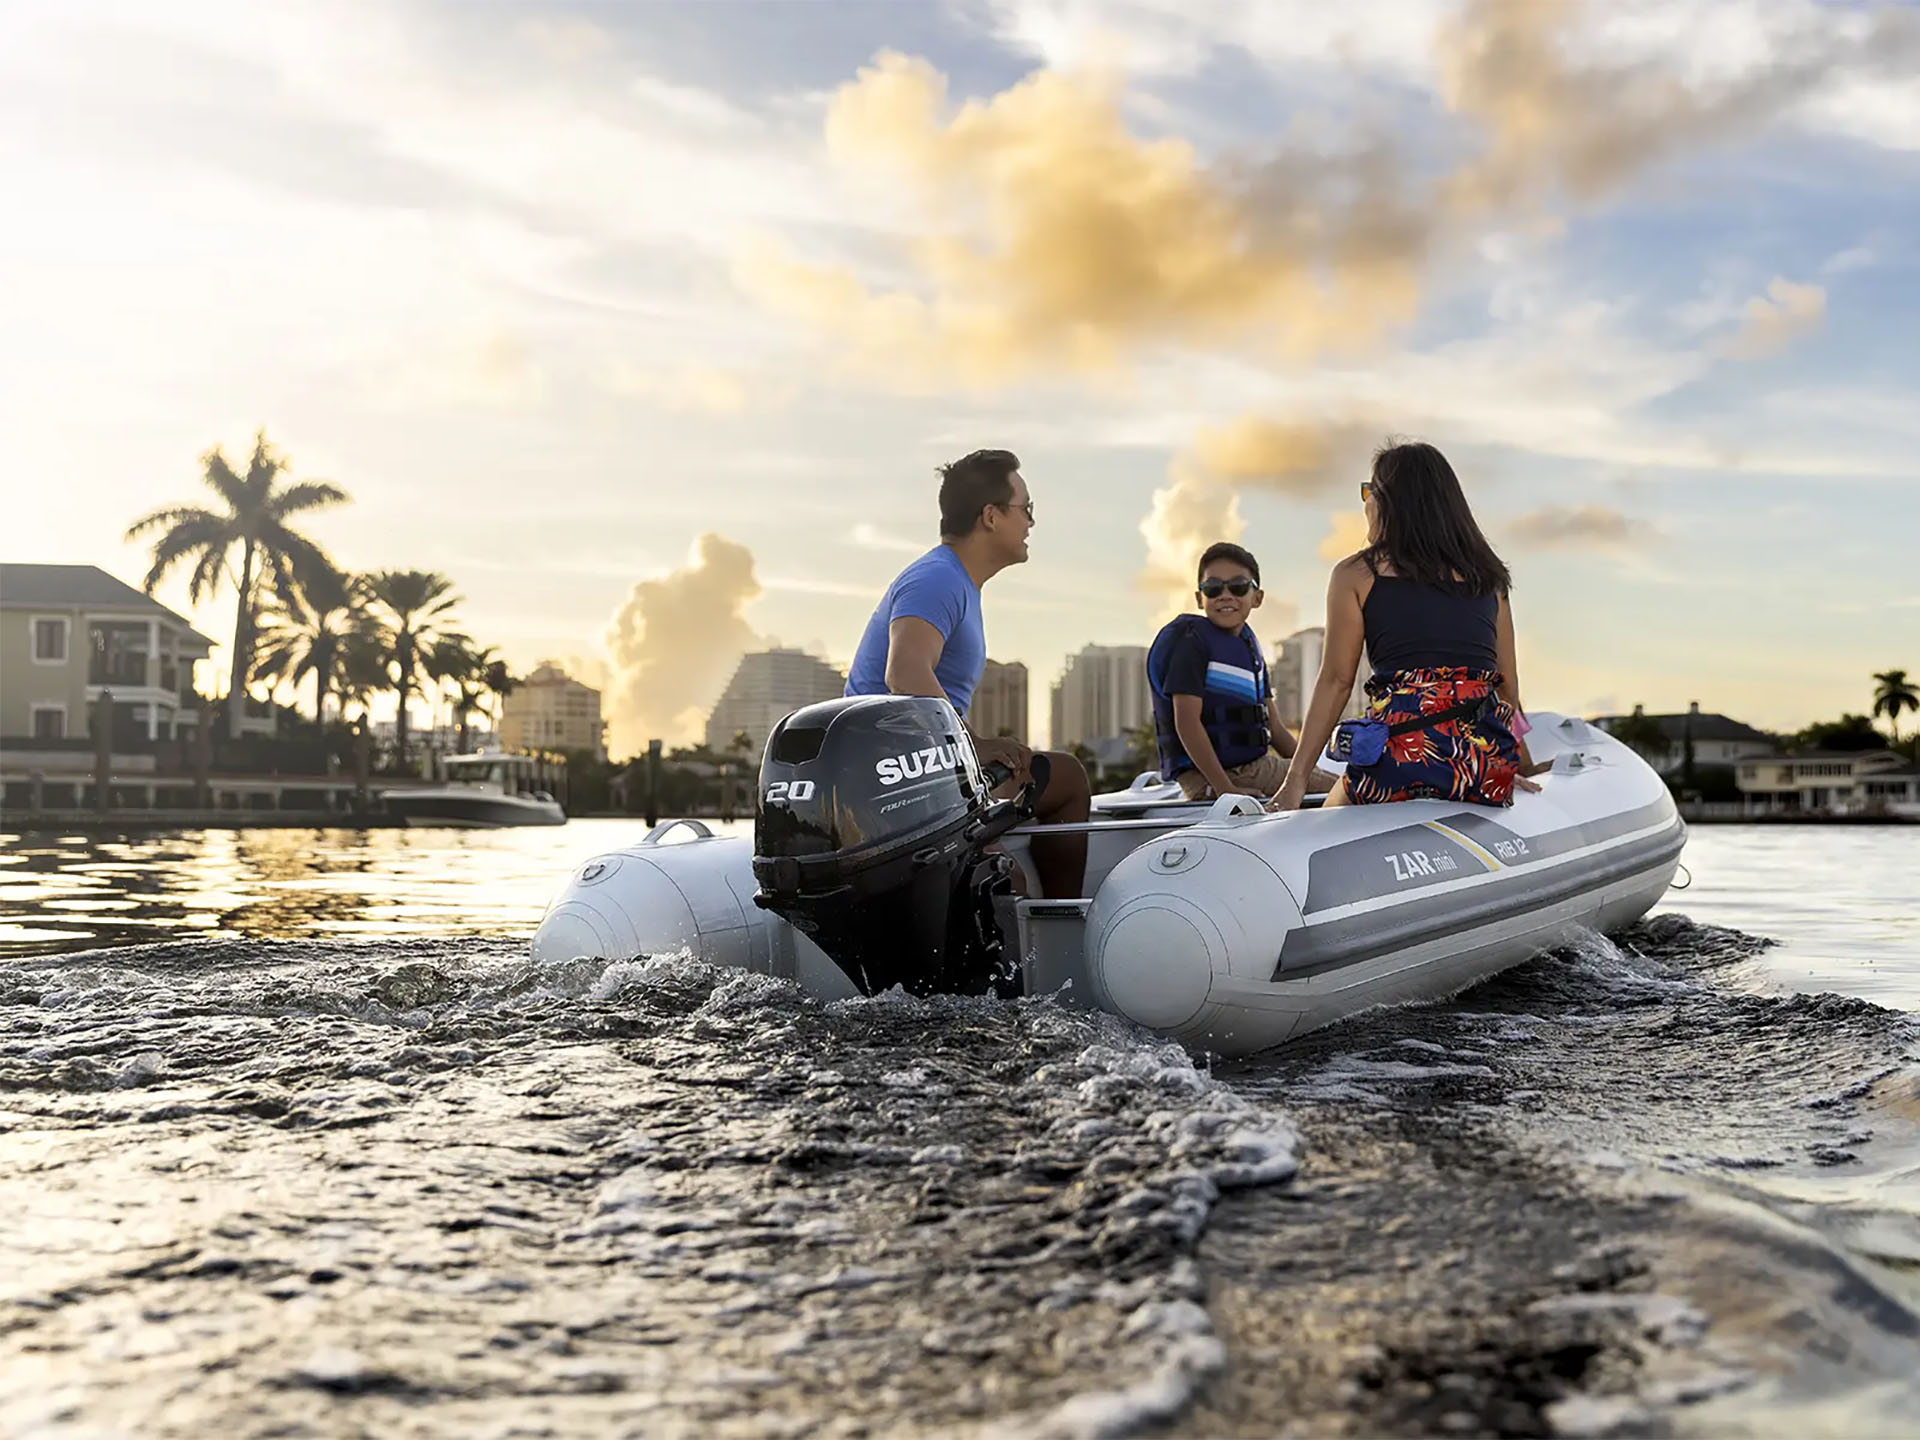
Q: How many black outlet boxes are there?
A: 0